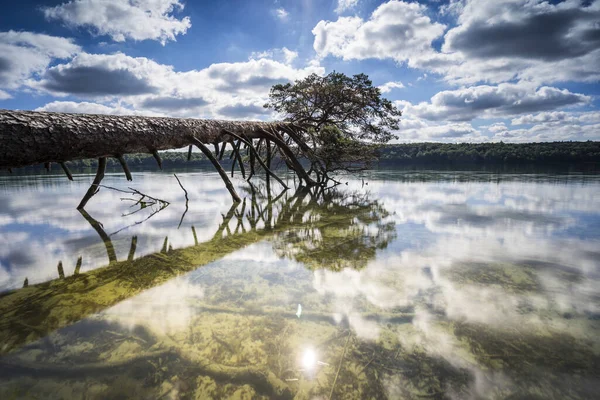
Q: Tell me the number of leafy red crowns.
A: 0